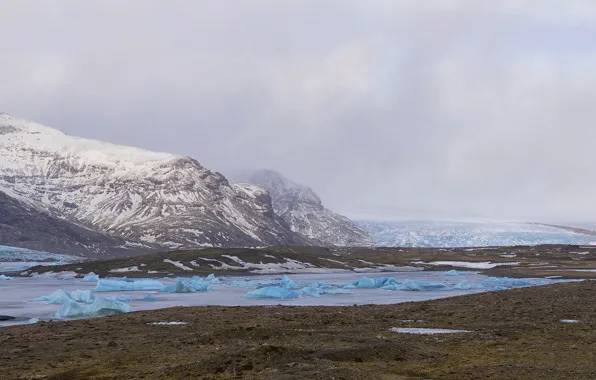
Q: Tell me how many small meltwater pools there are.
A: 3